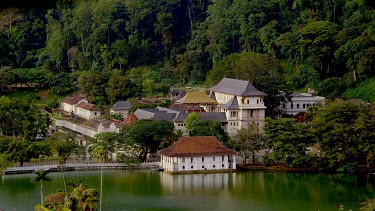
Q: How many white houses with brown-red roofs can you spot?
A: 3